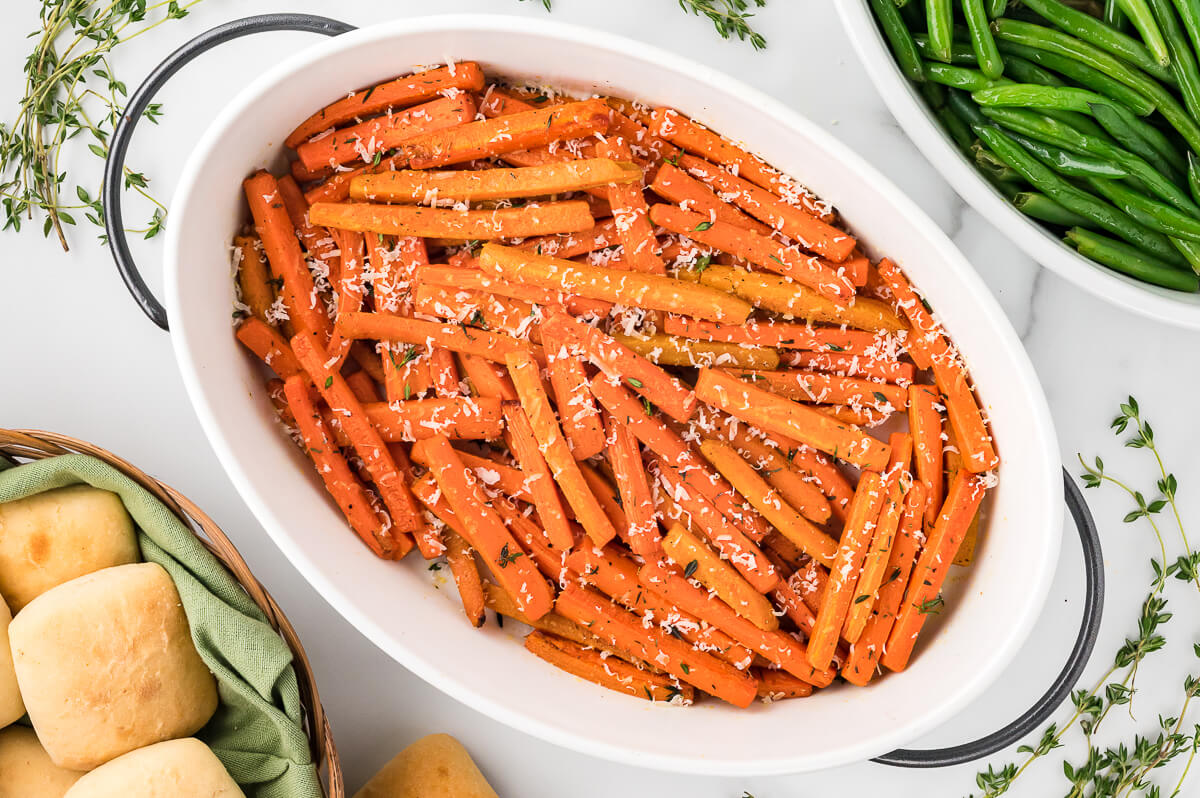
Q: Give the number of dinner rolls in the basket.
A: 5